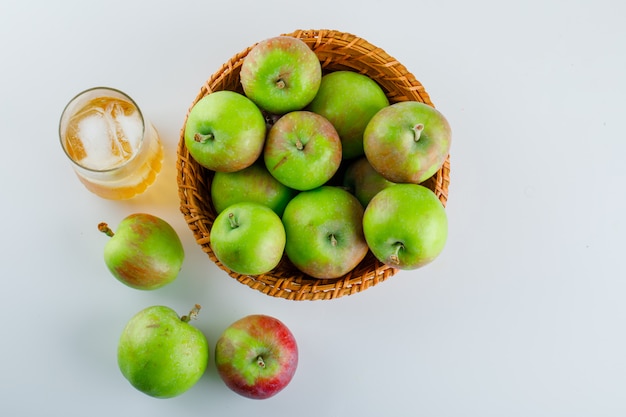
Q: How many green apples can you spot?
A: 12